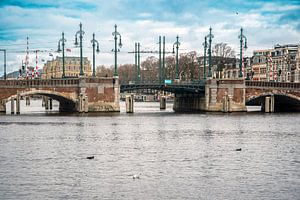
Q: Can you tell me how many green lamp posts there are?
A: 8